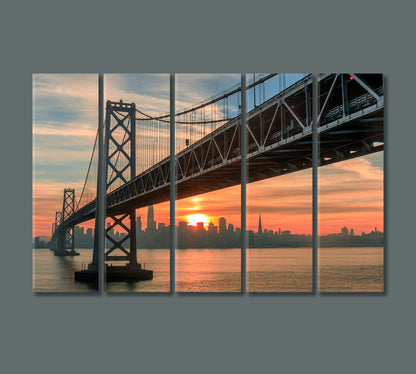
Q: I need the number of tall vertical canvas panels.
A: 5